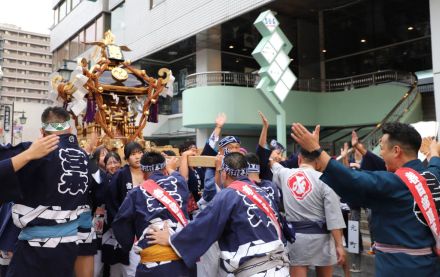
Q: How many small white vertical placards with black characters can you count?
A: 1